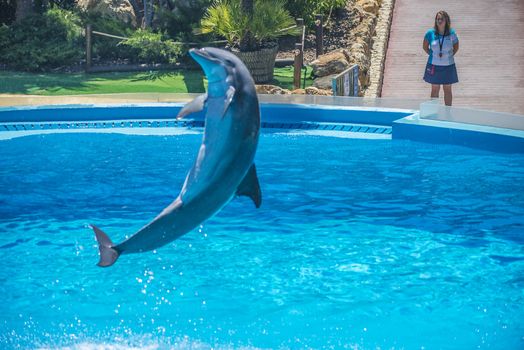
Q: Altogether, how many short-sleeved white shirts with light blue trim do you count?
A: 1